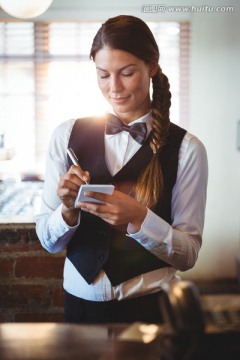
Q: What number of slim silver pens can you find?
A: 1